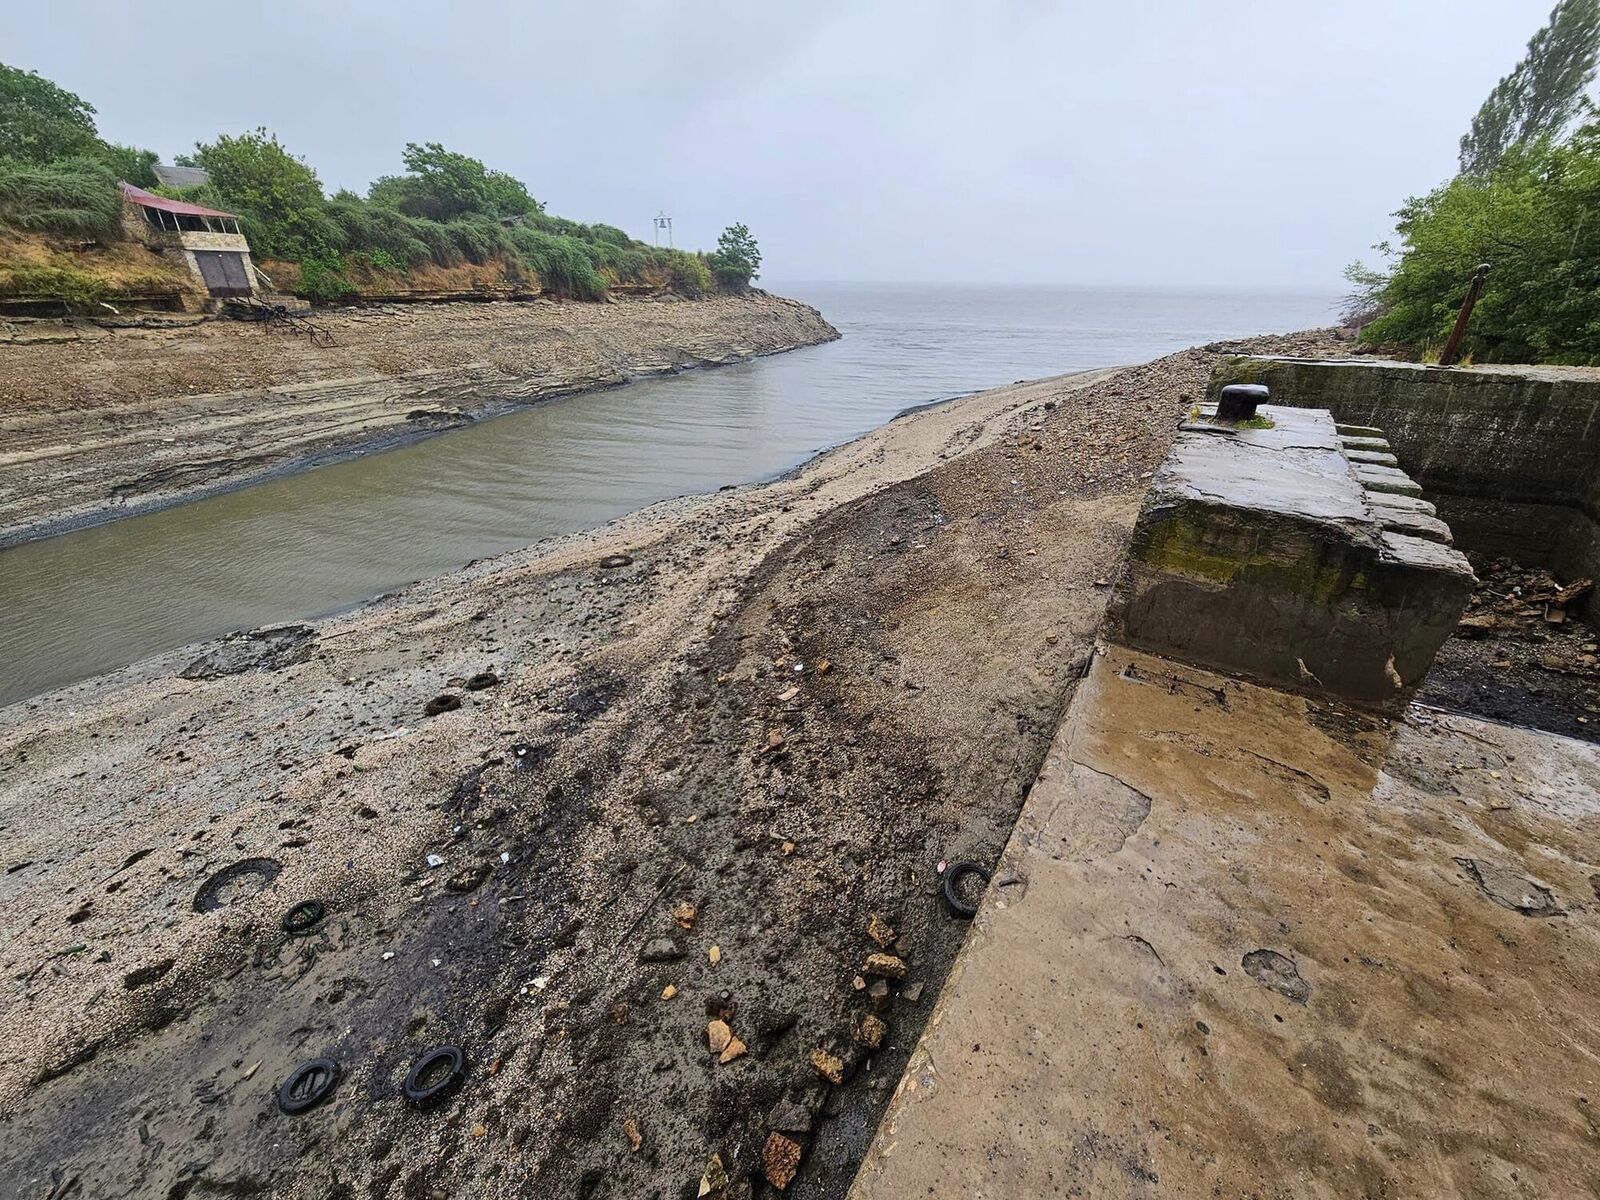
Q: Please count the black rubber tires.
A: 8